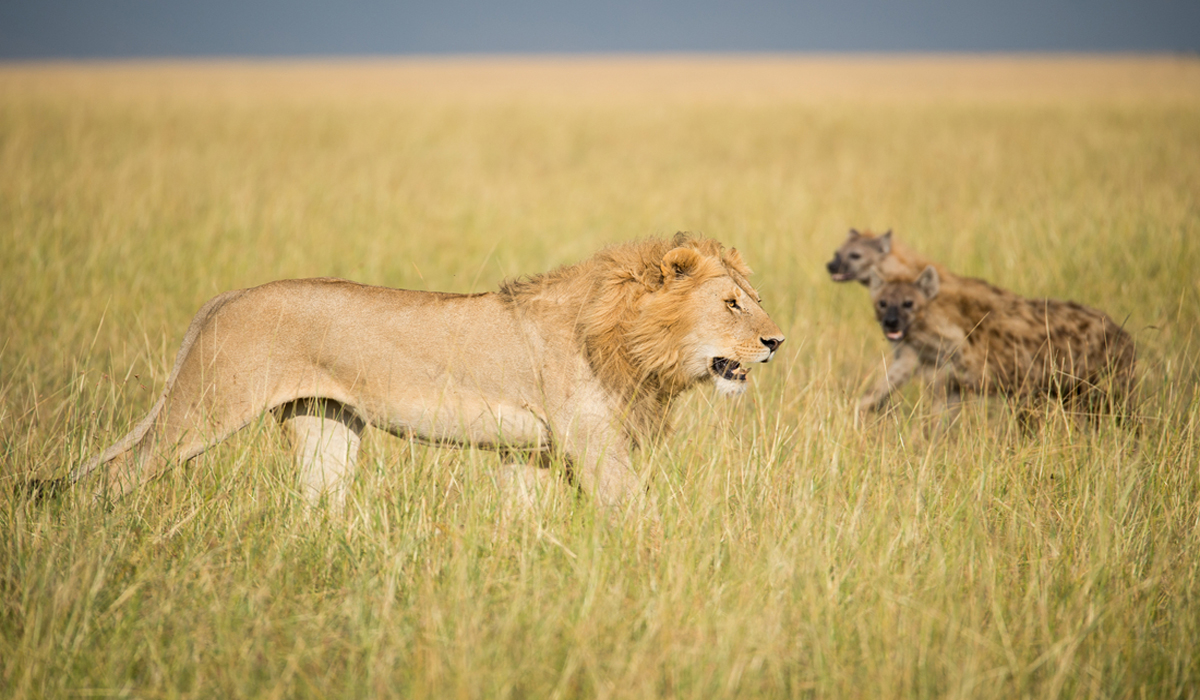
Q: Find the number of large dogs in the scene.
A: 0